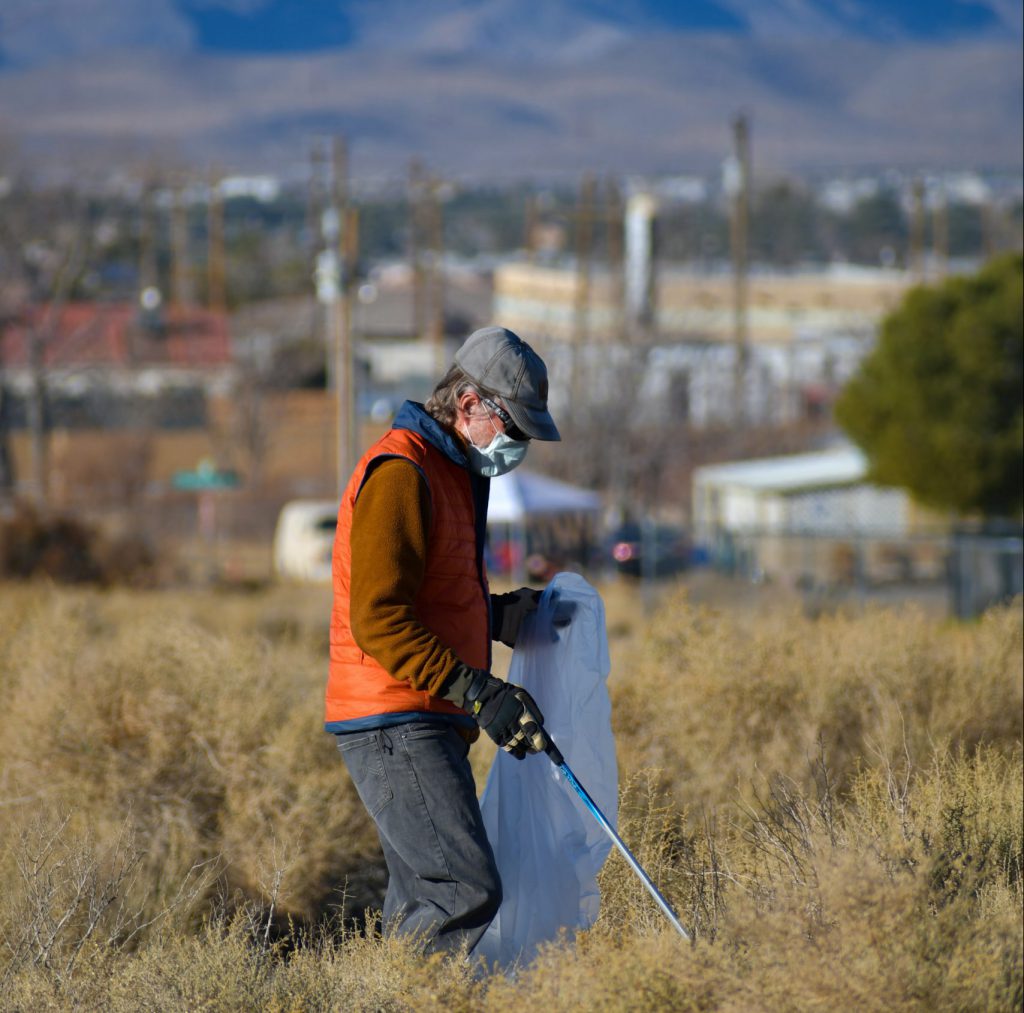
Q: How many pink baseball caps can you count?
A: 0